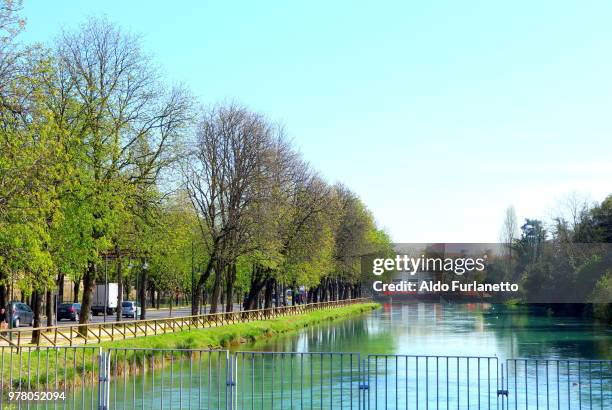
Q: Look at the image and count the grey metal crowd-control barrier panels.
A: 5